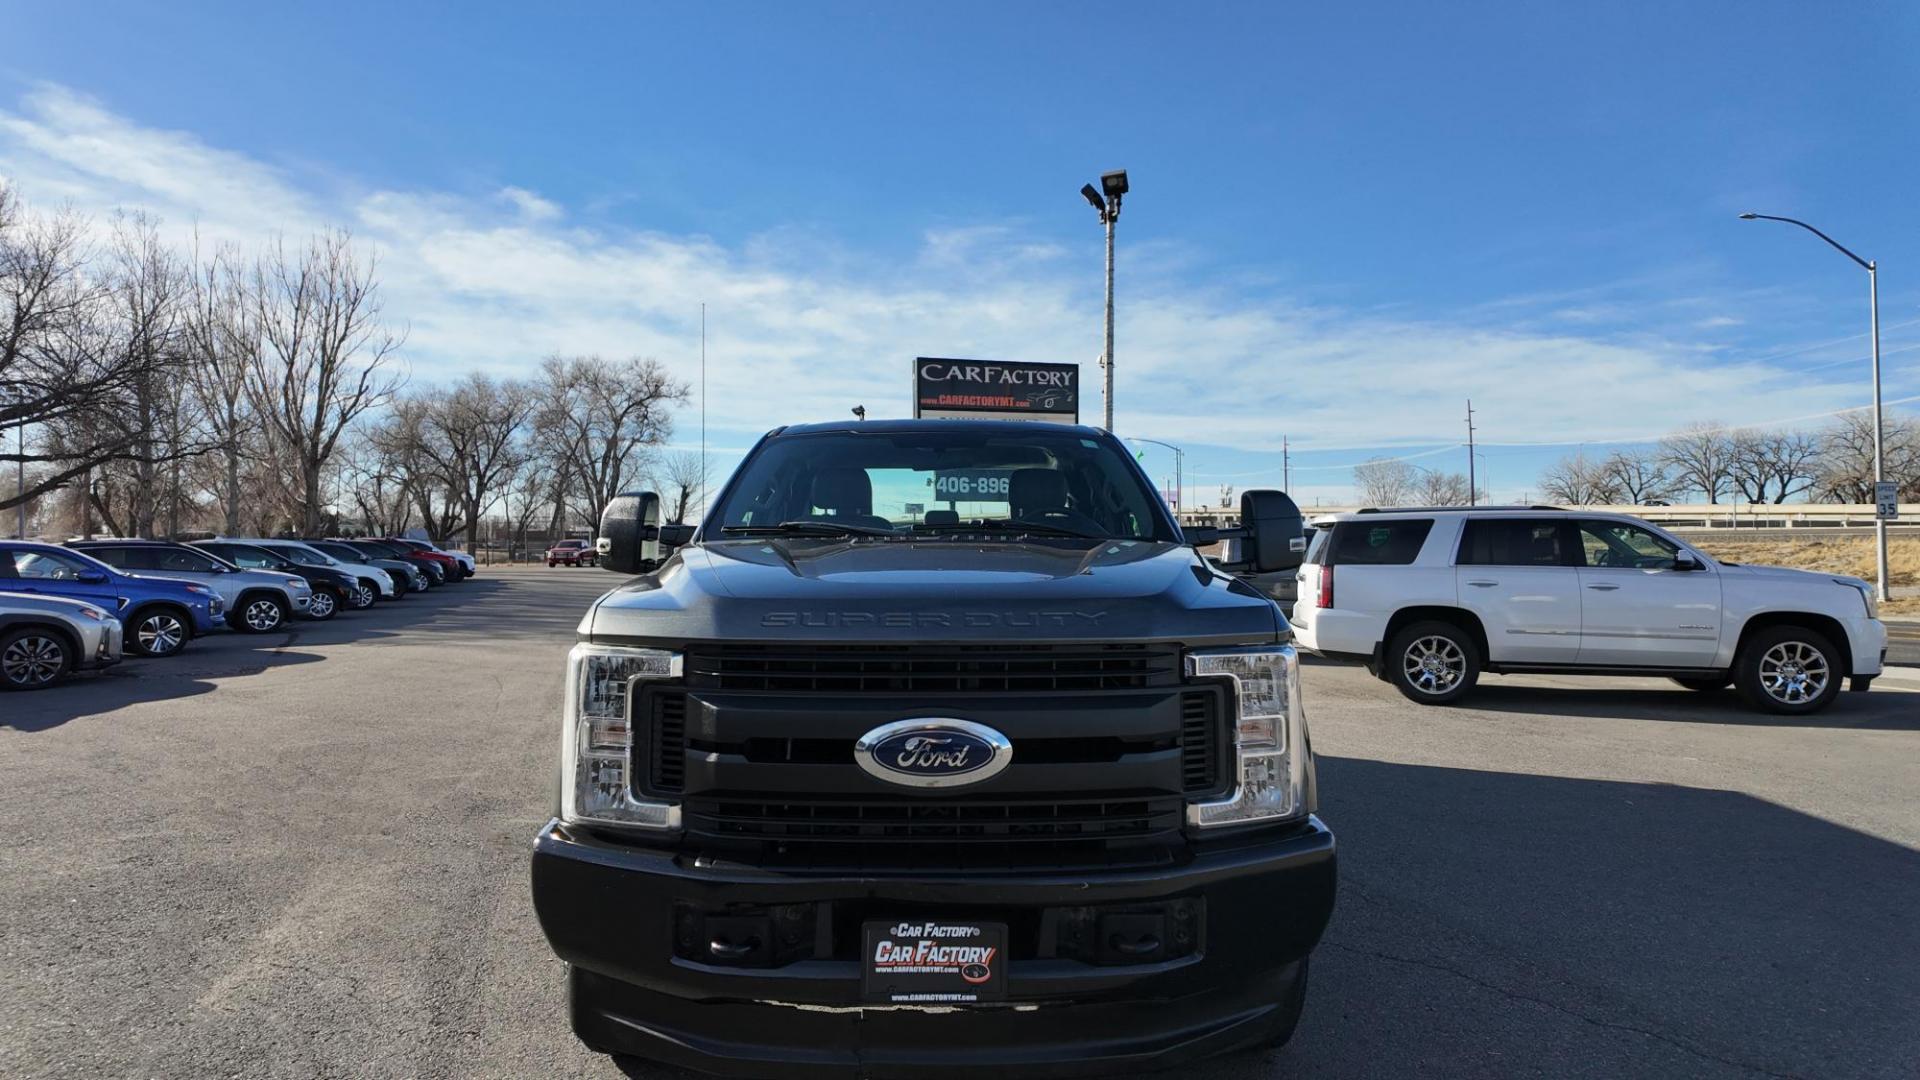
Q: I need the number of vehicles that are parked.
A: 13